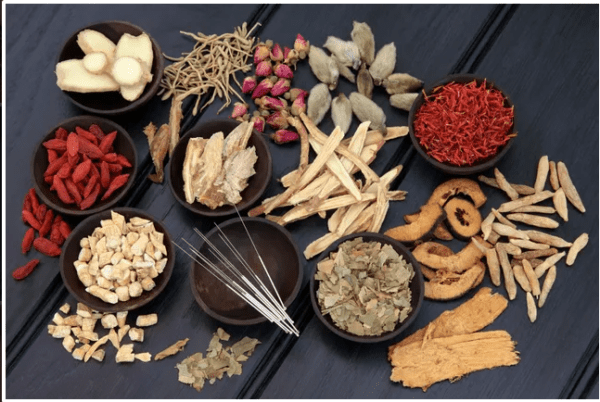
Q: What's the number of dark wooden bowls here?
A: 7